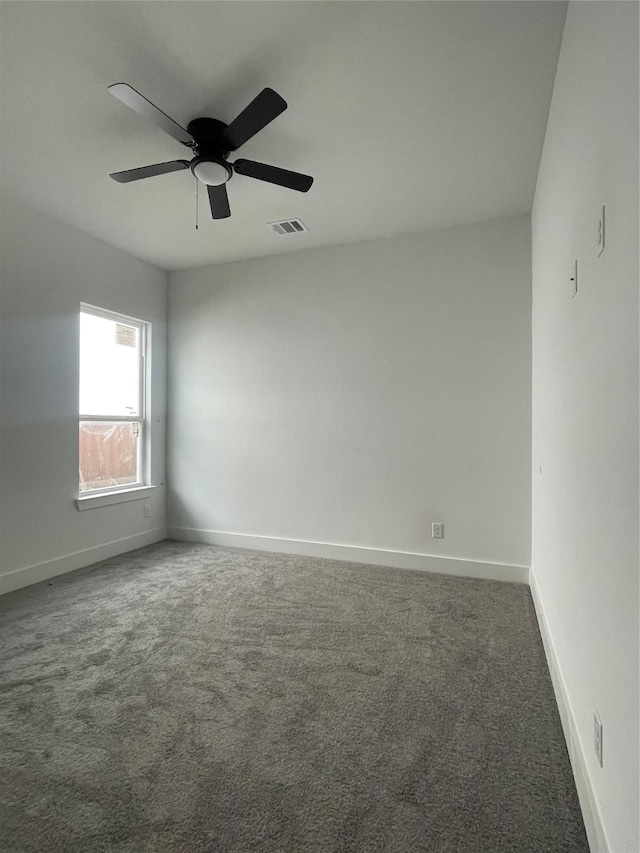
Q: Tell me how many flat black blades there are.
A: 5